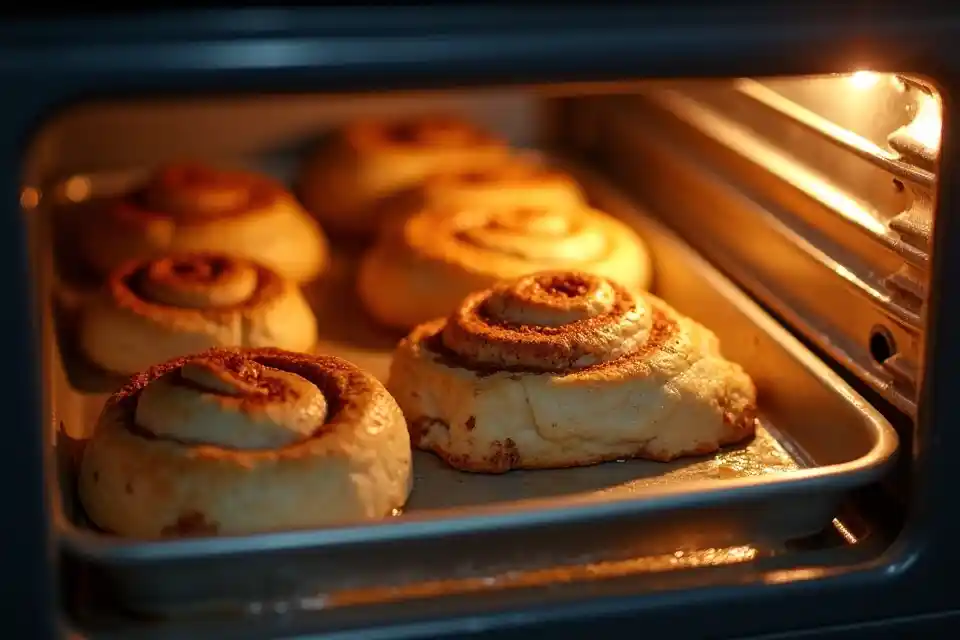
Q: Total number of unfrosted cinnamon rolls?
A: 7